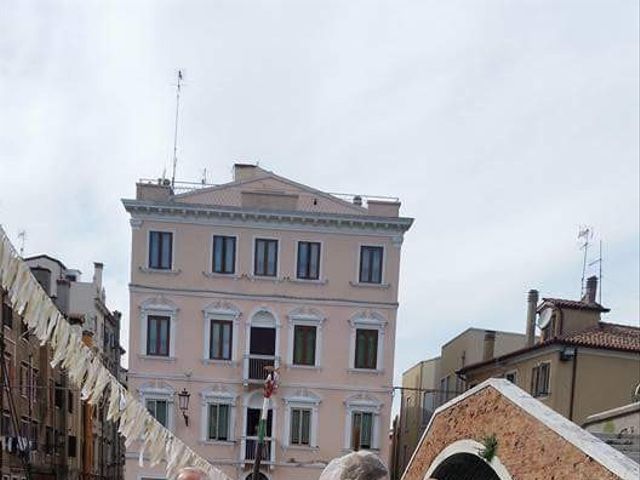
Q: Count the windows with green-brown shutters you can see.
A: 2